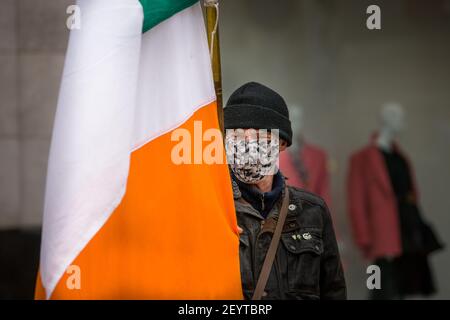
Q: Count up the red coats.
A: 2